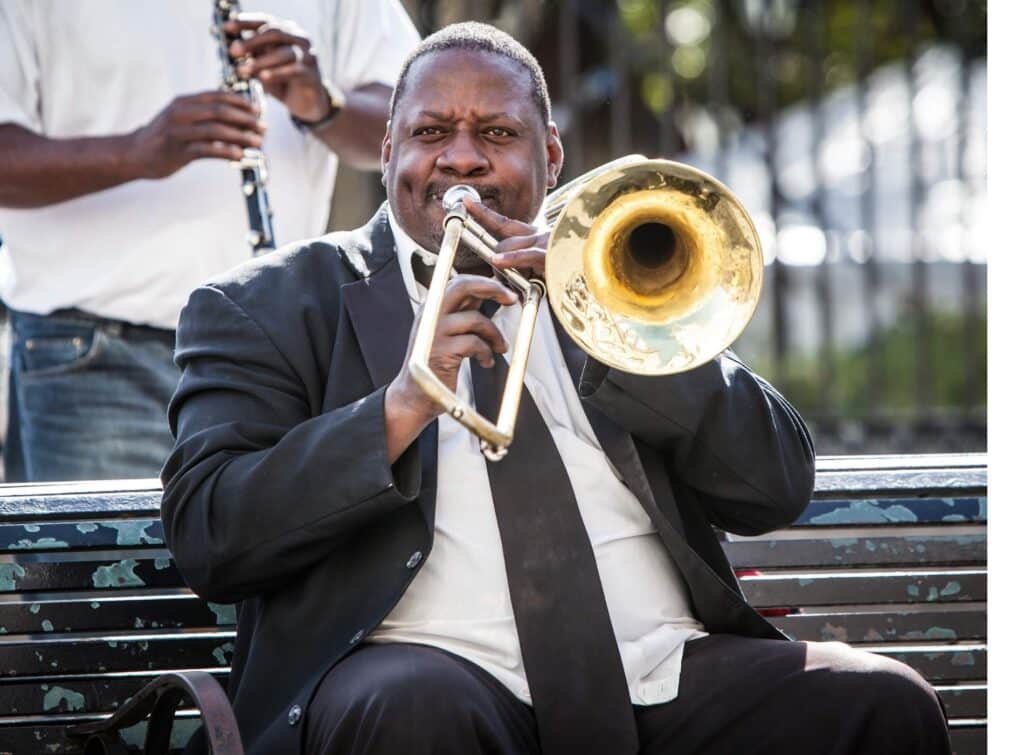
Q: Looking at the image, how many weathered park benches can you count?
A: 1